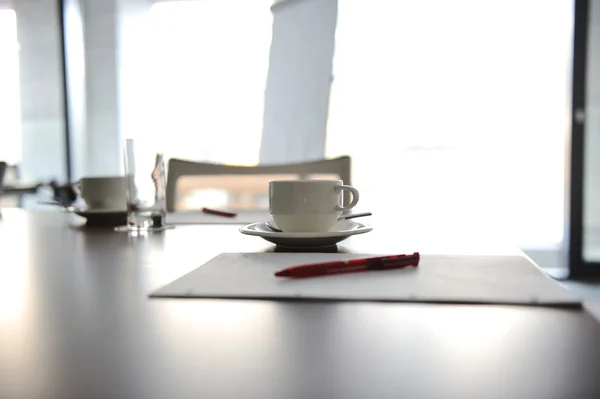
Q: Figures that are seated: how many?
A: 0